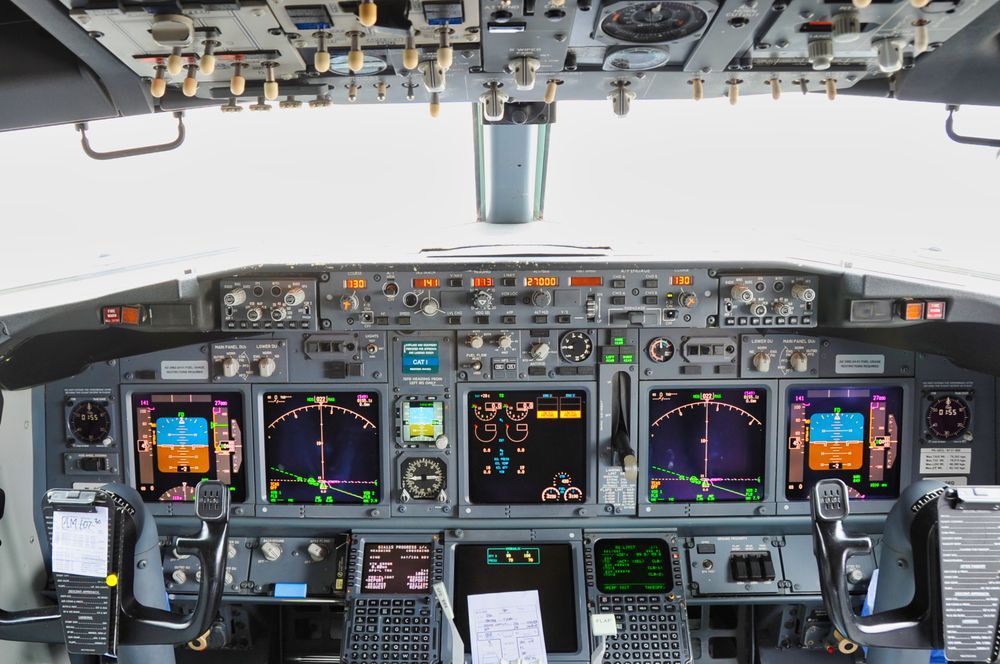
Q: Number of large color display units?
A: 6